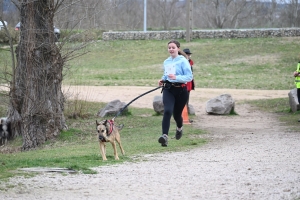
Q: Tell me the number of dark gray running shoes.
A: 2